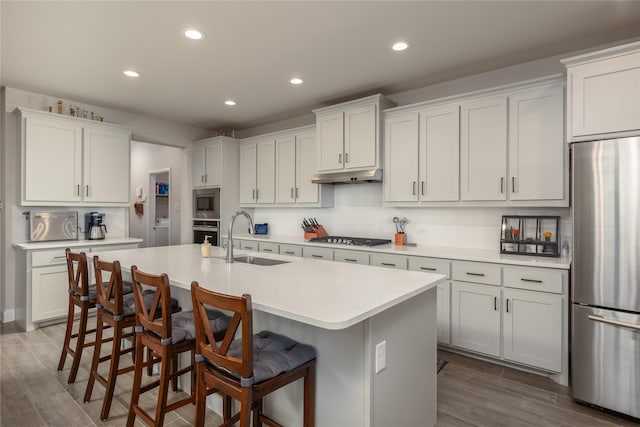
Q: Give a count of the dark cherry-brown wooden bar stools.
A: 4